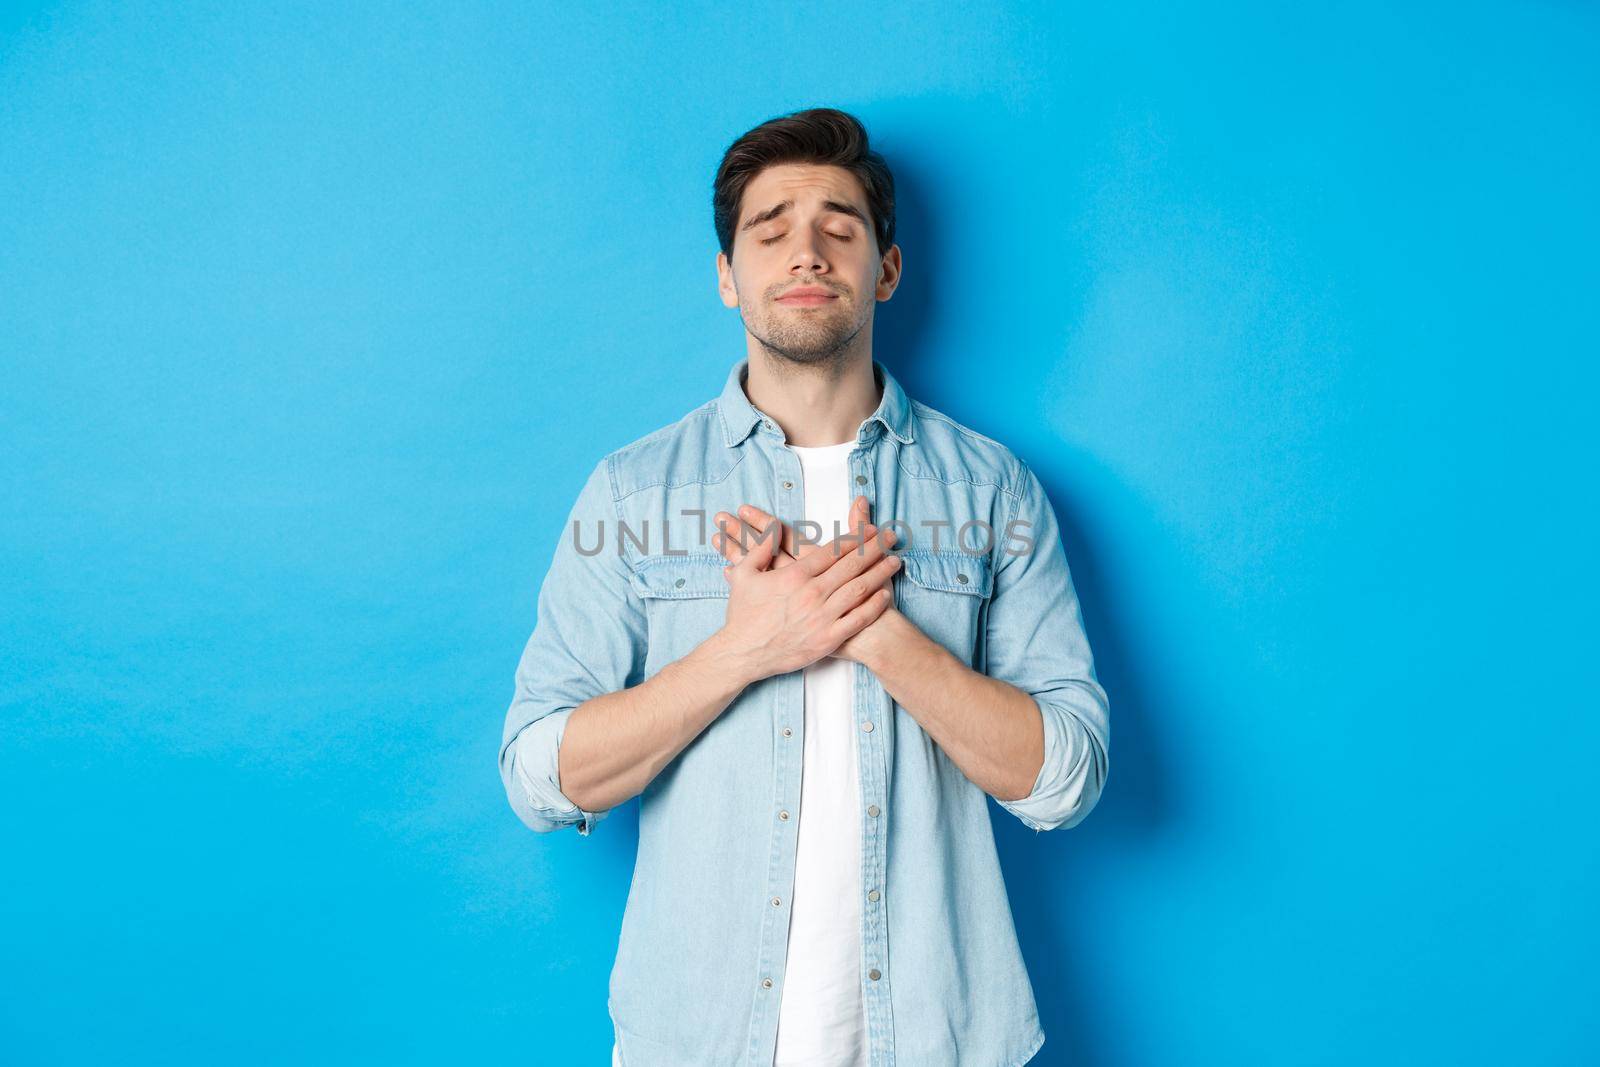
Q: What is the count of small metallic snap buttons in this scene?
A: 14